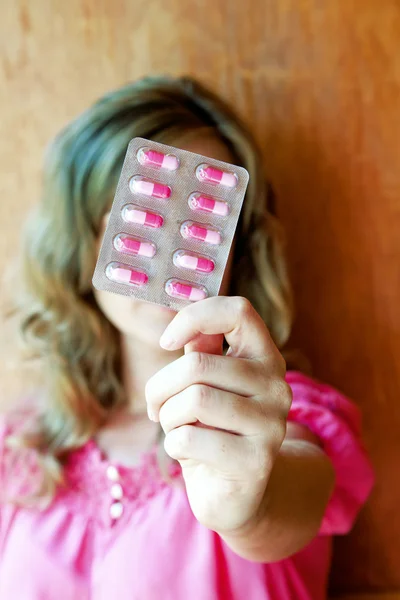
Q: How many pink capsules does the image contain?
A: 10